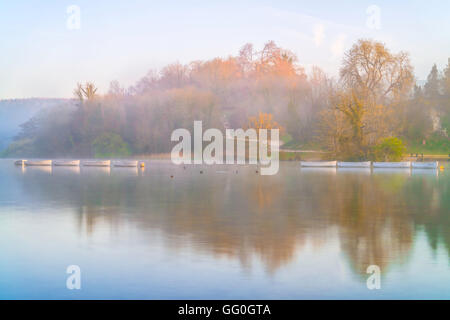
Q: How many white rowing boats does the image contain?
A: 8